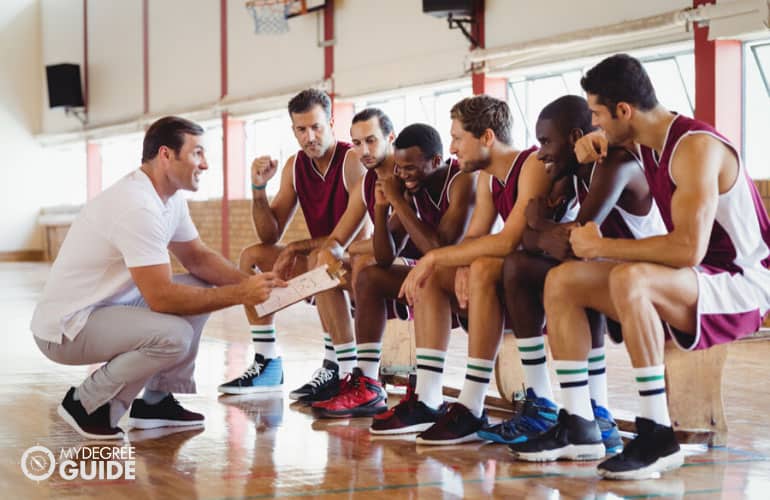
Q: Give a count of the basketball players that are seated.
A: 6